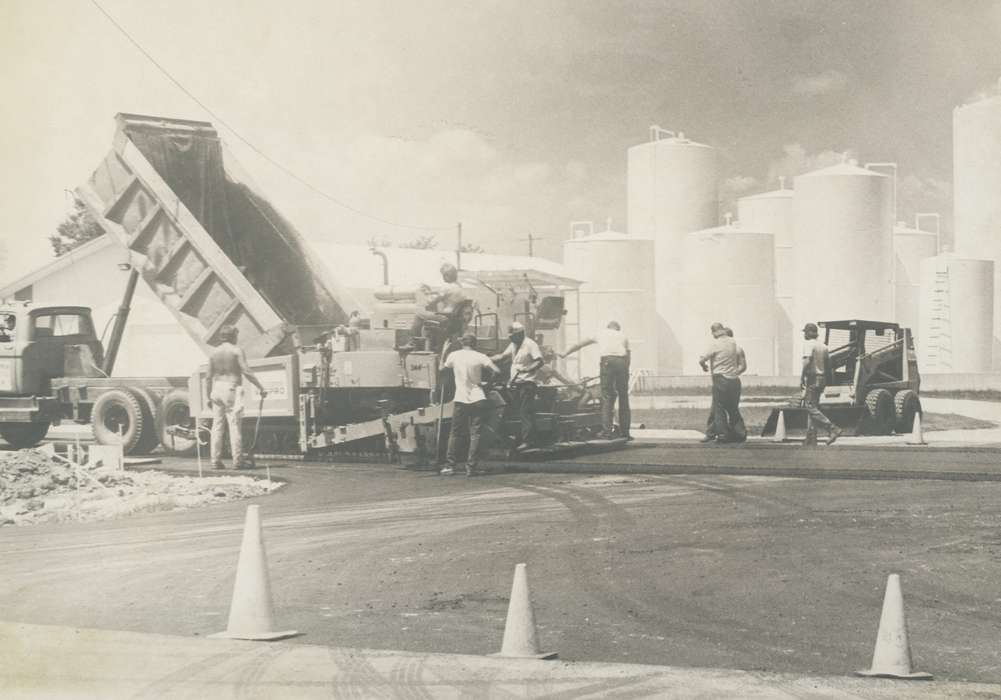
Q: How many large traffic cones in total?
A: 3